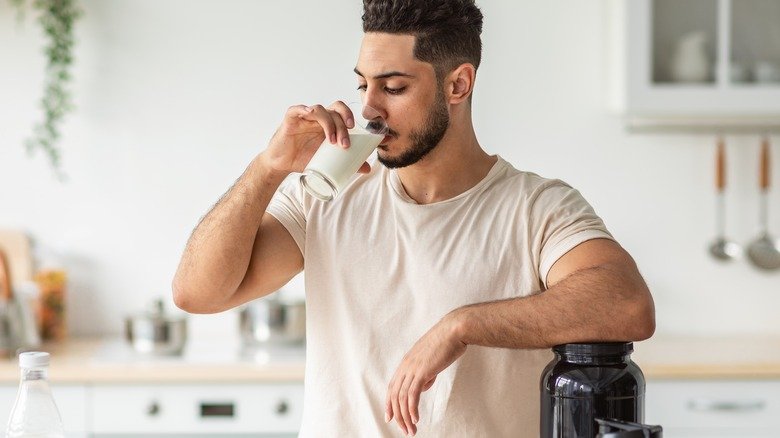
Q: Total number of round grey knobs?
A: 2